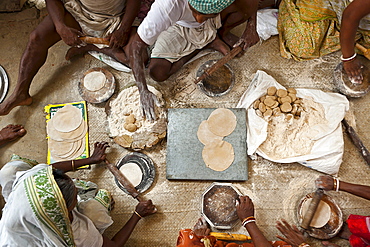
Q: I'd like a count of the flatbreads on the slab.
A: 3